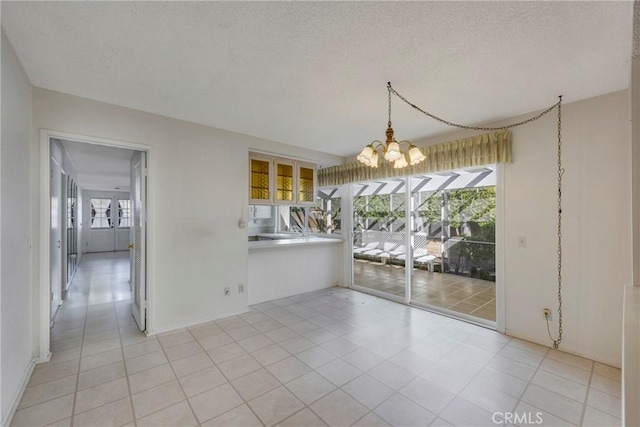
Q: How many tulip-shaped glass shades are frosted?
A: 5